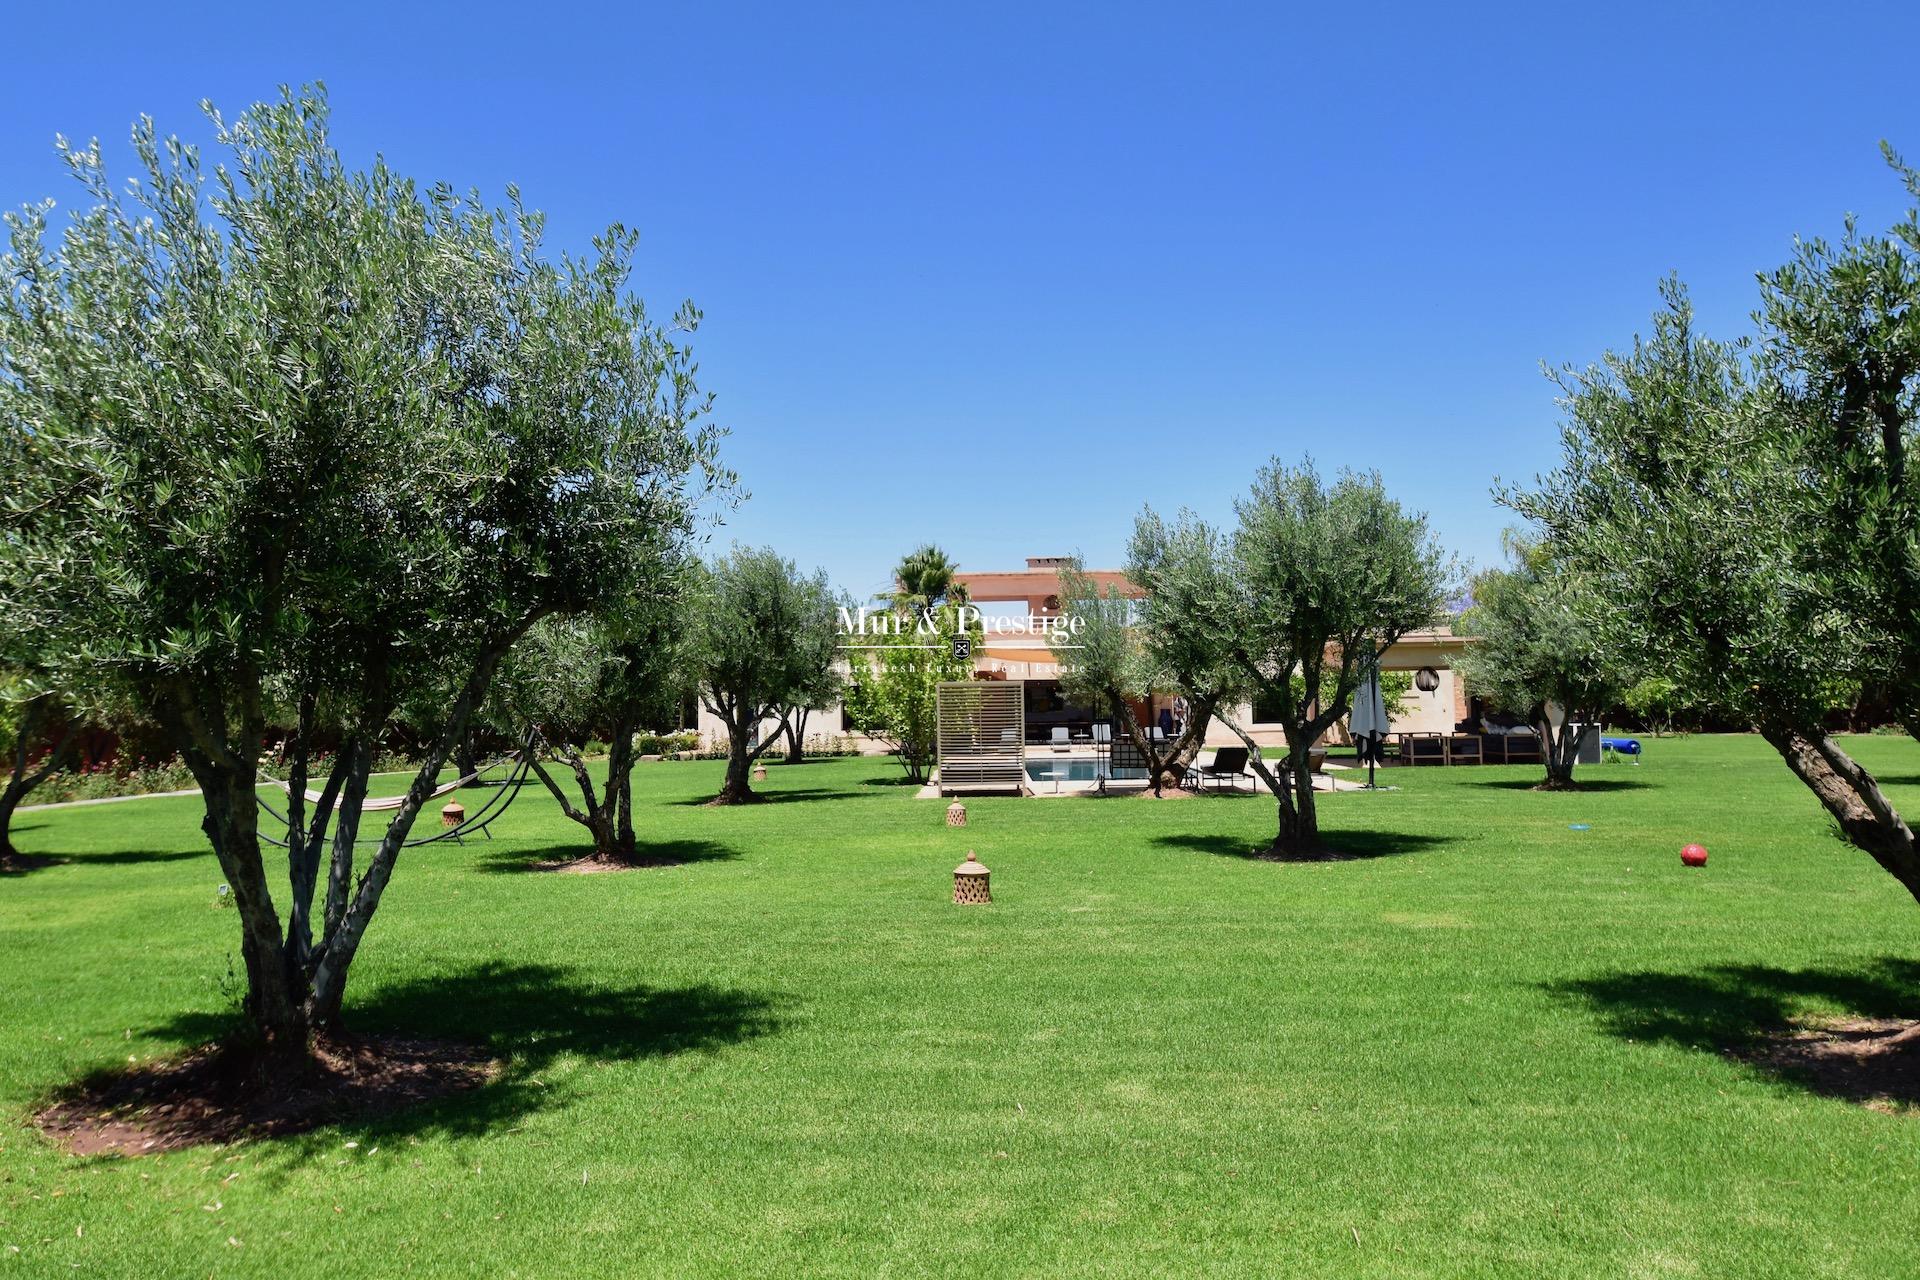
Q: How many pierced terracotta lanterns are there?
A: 4